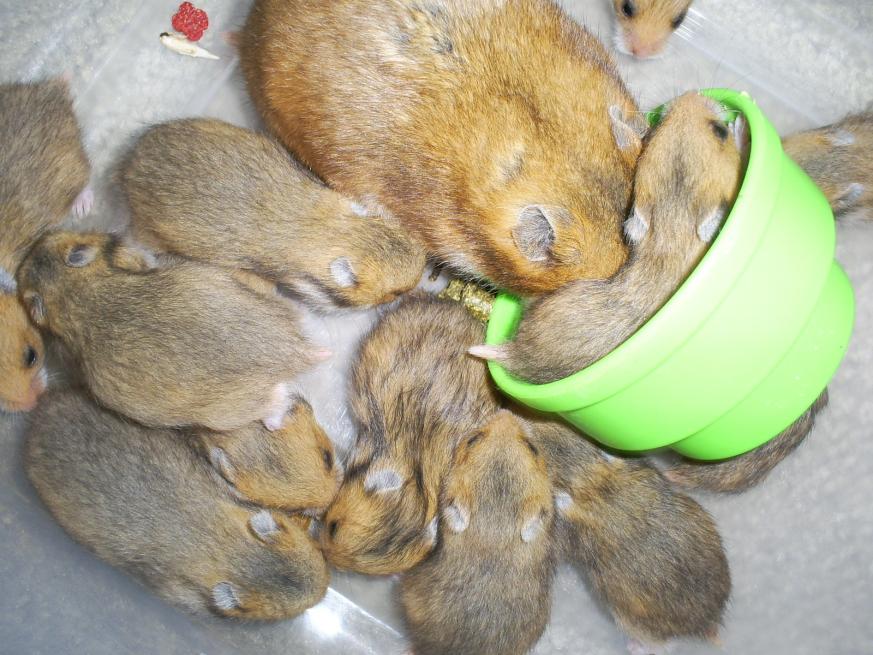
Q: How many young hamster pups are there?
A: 12